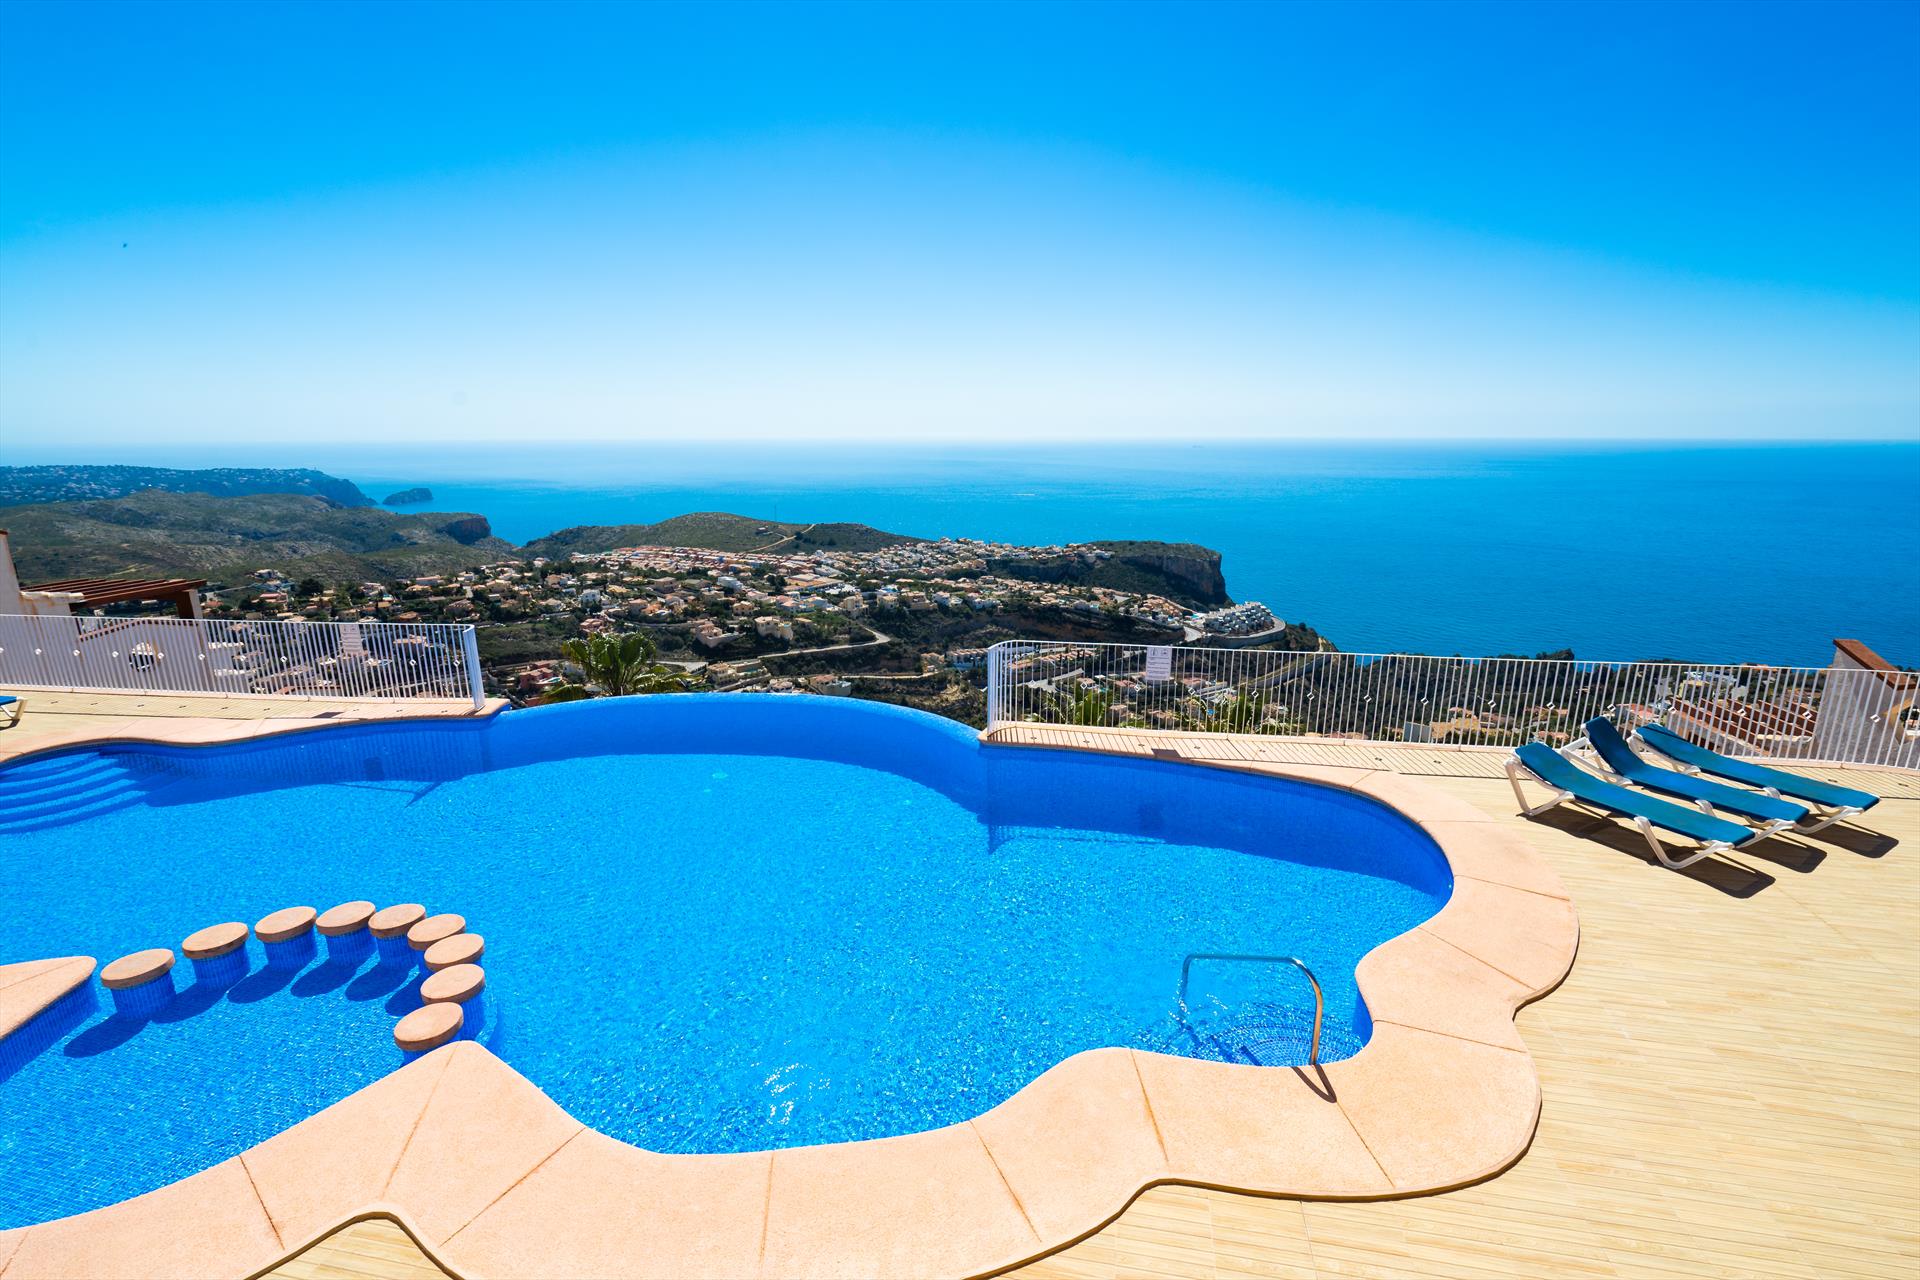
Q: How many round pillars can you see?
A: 9